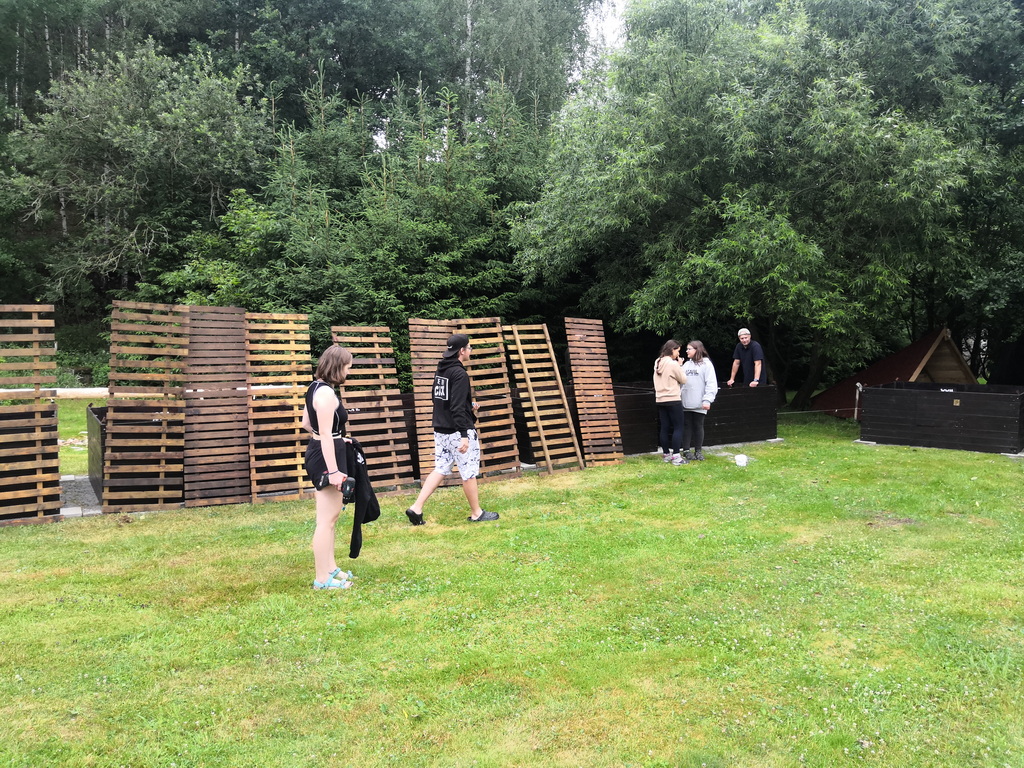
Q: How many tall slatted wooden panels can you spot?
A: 9